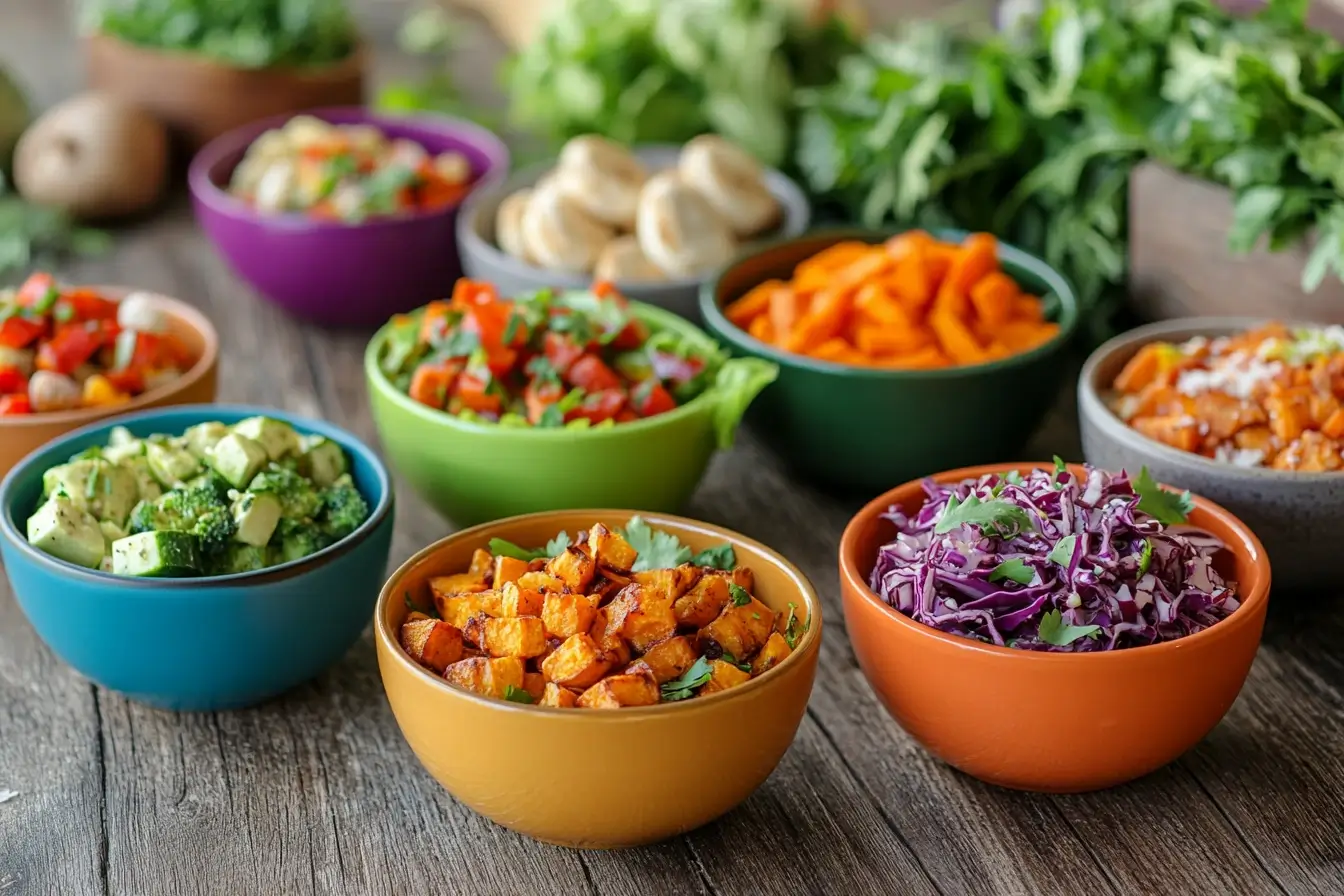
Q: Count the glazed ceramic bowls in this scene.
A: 9